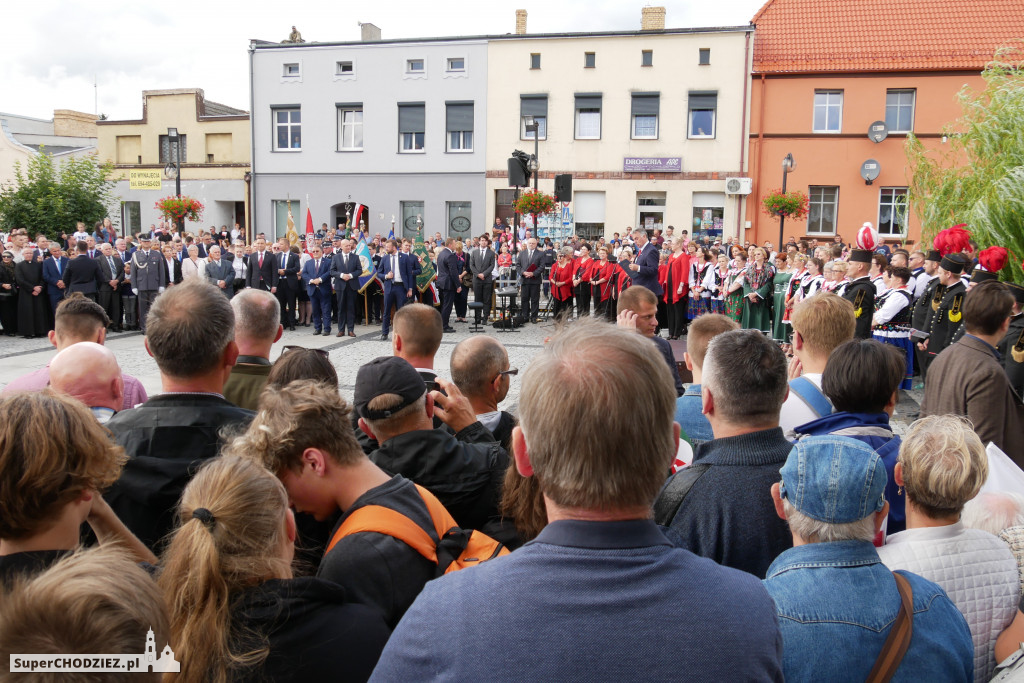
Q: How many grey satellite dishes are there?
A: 2